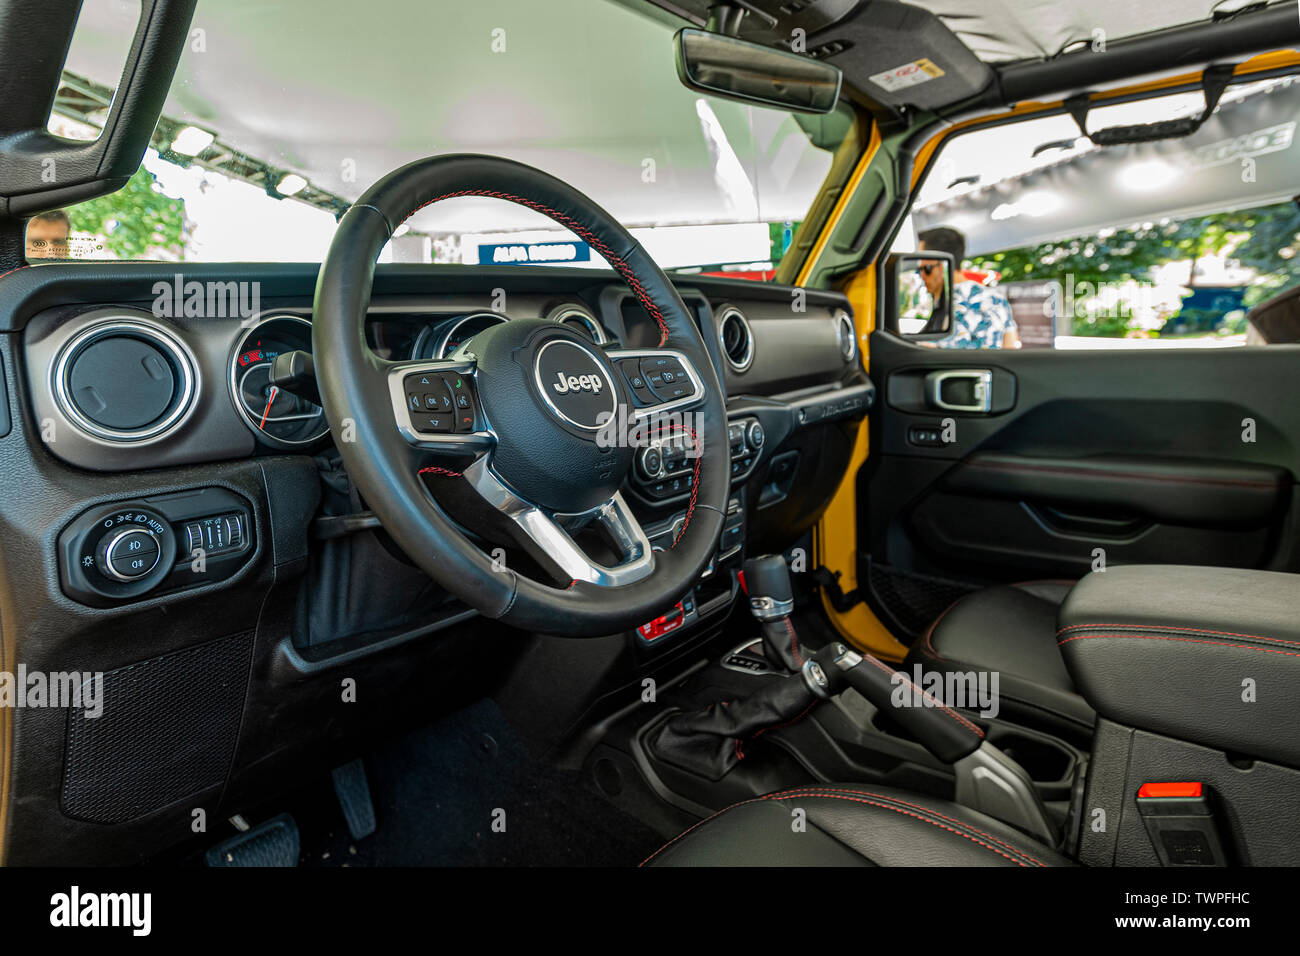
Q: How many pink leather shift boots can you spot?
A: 0